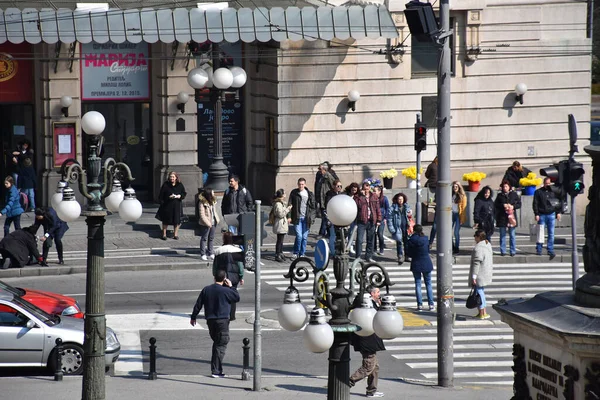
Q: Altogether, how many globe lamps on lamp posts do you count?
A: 13